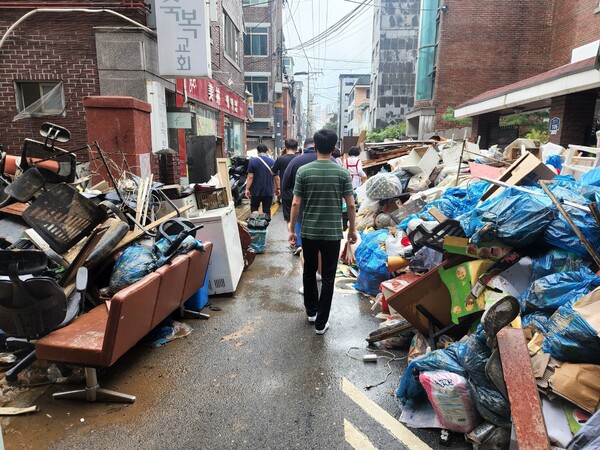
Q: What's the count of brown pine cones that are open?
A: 0